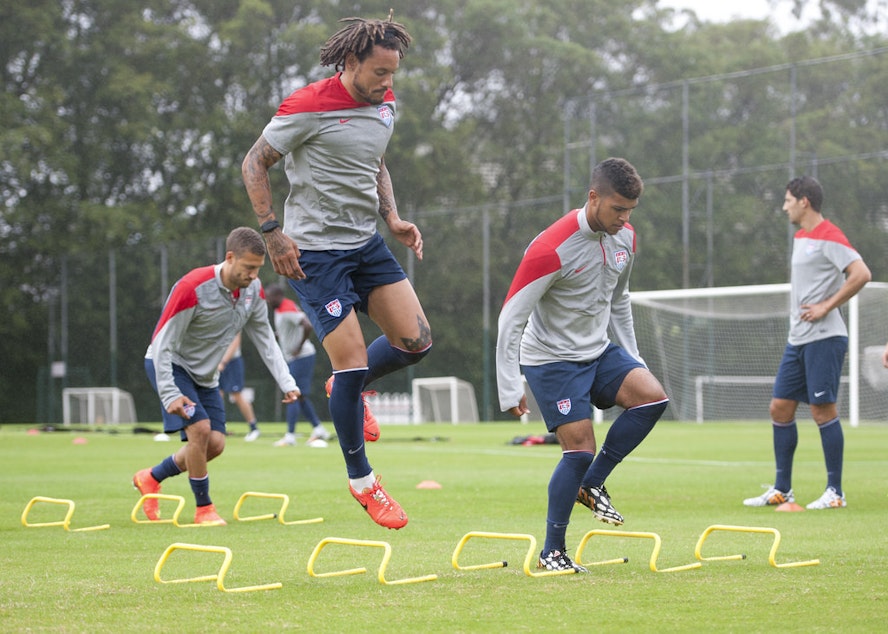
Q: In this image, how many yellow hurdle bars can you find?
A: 8